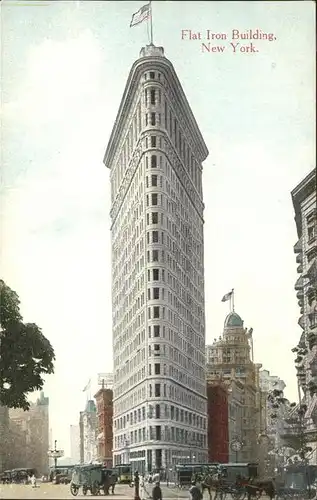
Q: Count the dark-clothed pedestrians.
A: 2